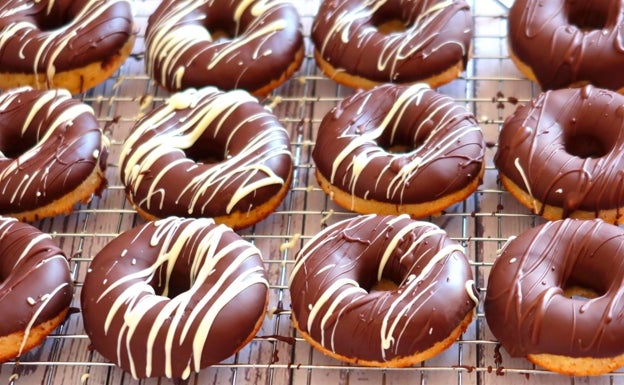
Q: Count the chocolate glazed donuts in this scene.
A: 12